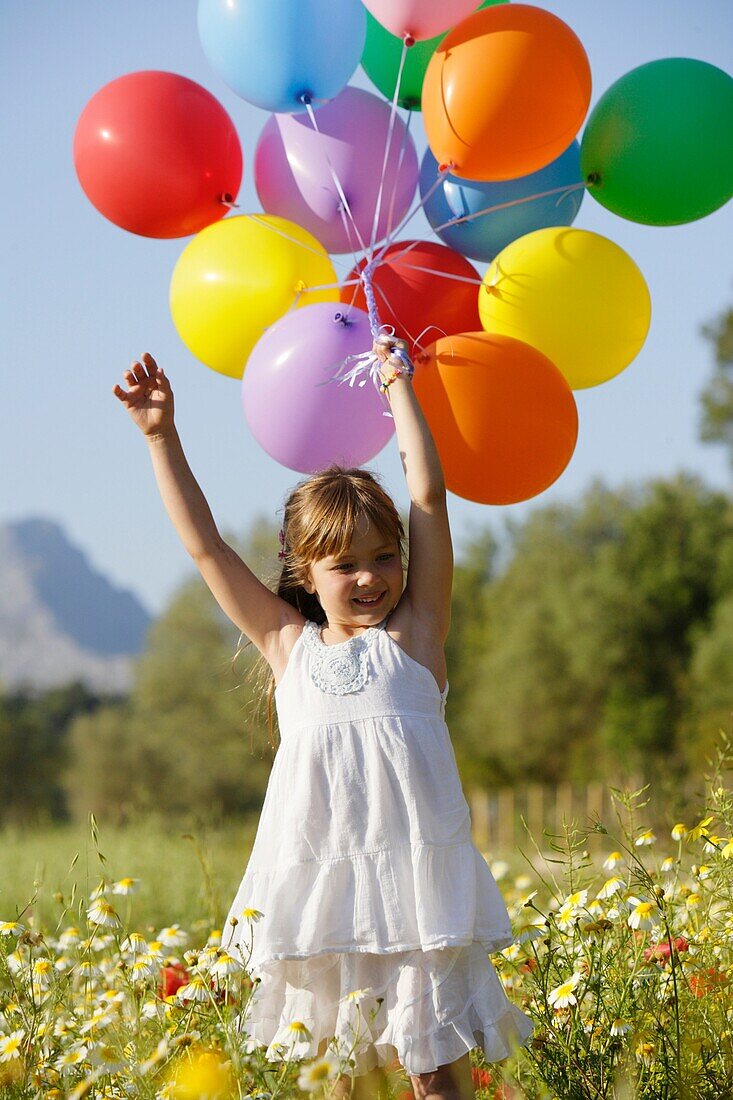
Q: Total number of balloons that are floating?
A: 13